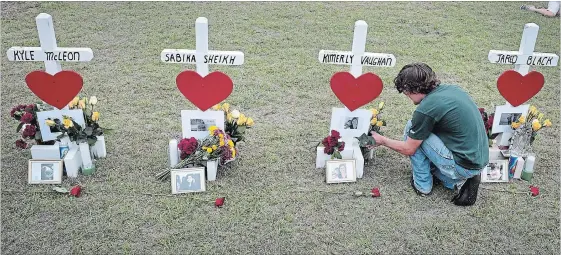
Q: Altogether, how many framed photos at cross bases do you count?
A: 4